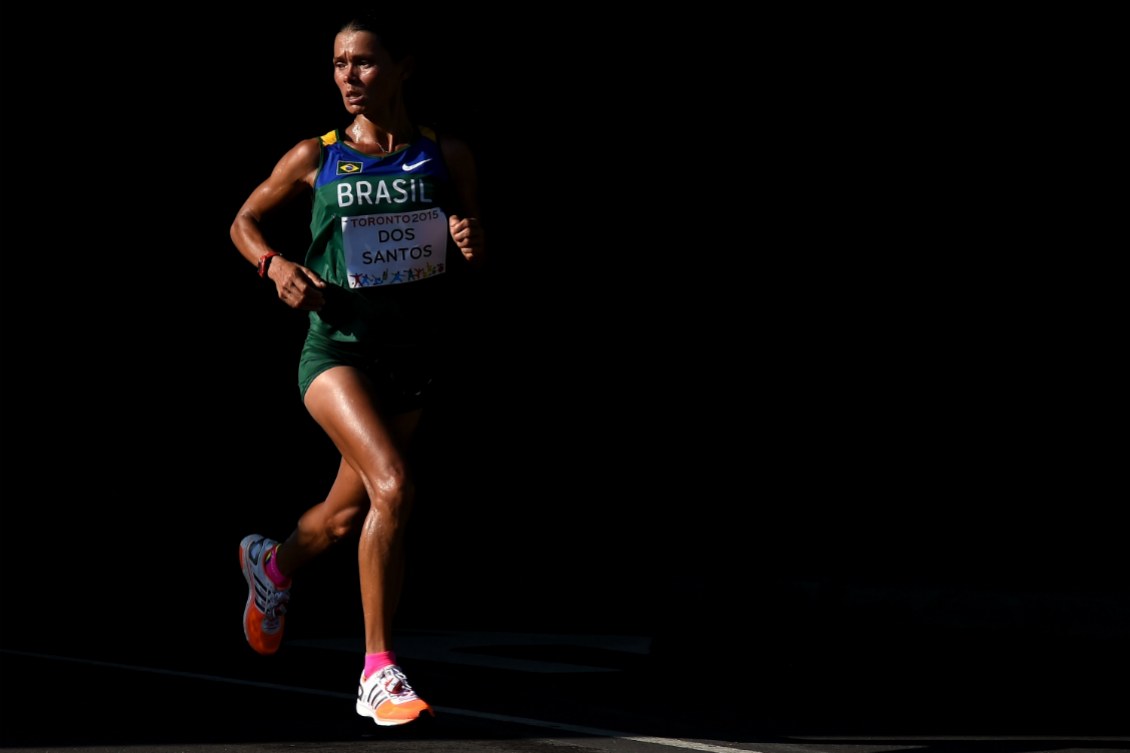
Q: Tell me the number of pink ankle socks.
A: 2